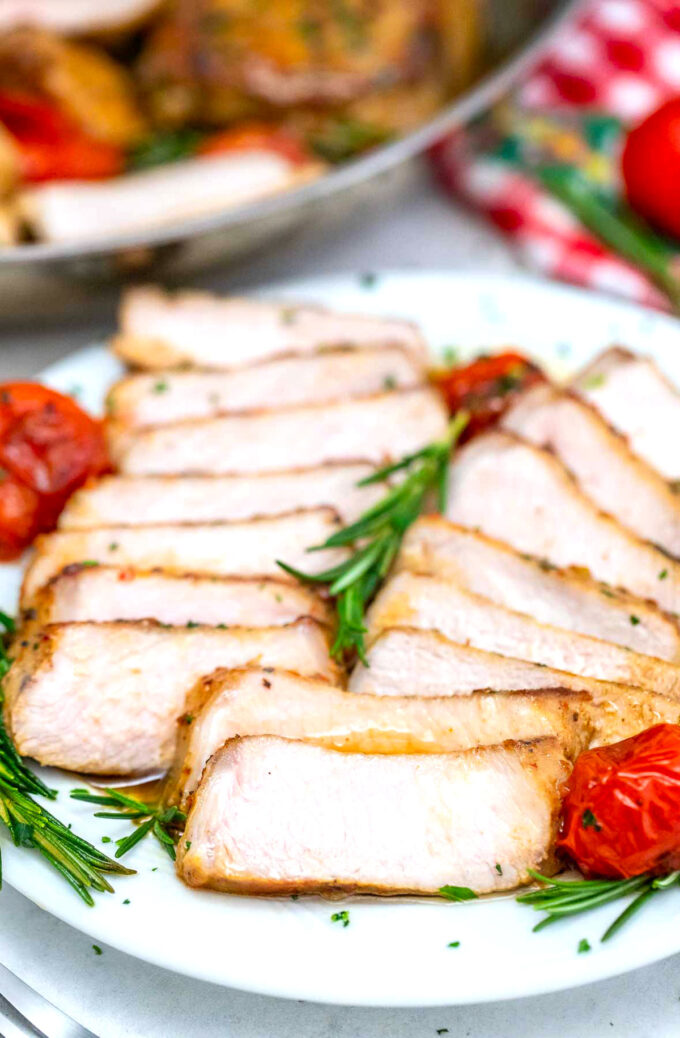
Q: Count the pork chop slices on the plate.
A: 15